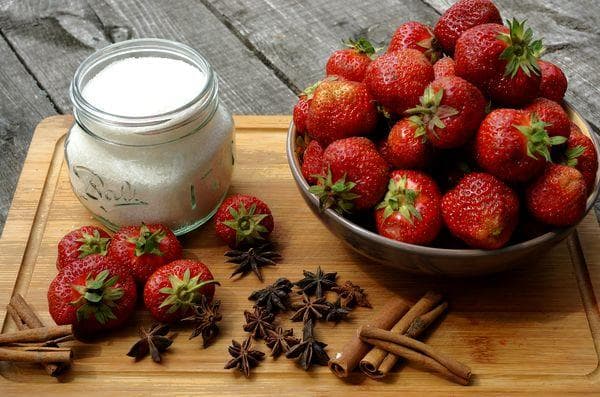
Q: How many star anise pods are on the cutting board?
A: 12